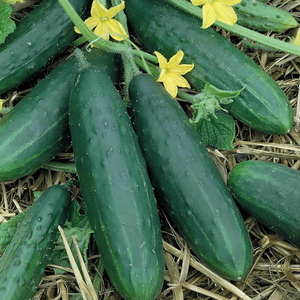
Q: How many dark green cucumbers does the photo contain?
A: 7